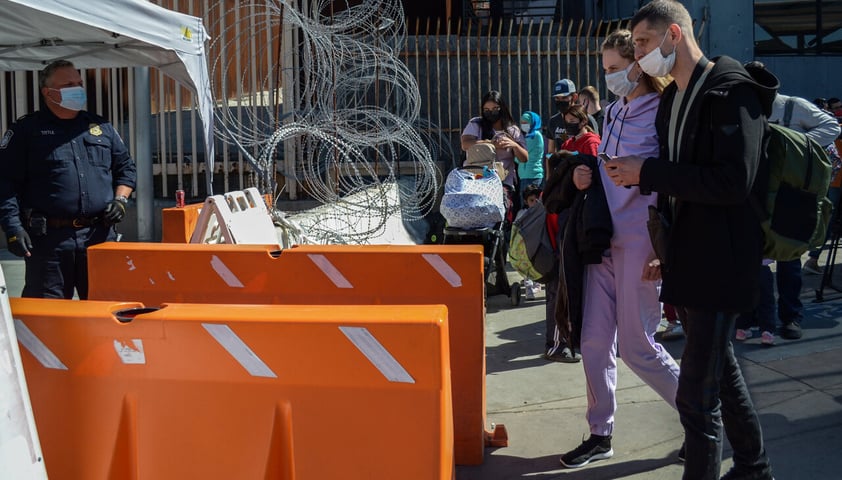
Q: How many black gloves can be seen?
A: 2